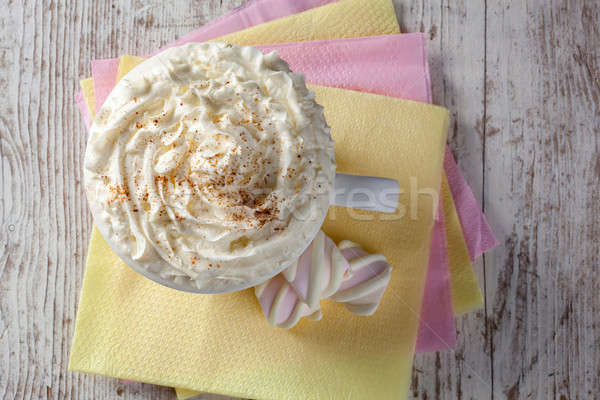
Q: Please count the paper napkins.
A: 4